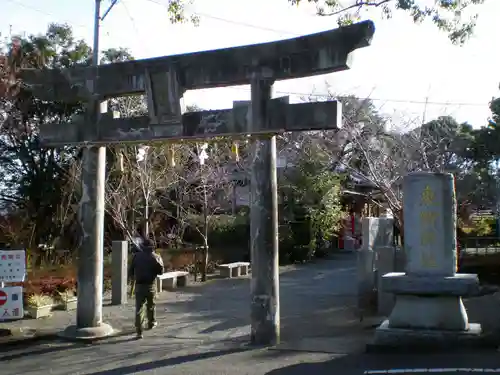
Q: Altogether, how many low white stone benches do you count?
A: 2